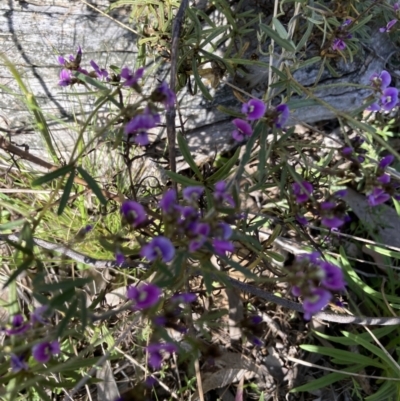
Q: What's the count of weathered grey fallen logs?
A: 1